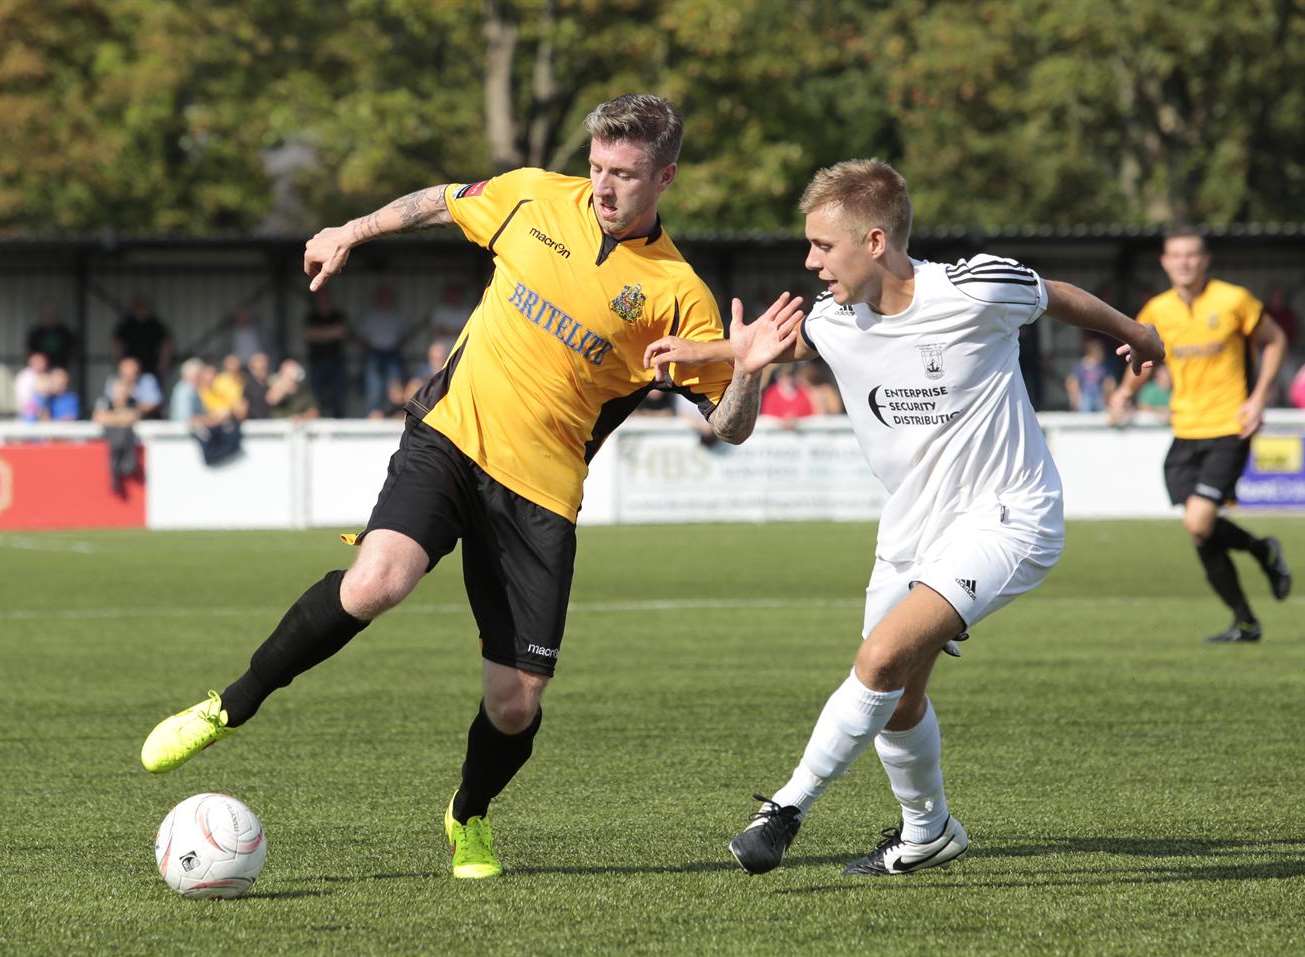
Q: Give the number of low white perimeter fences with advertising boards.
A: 1